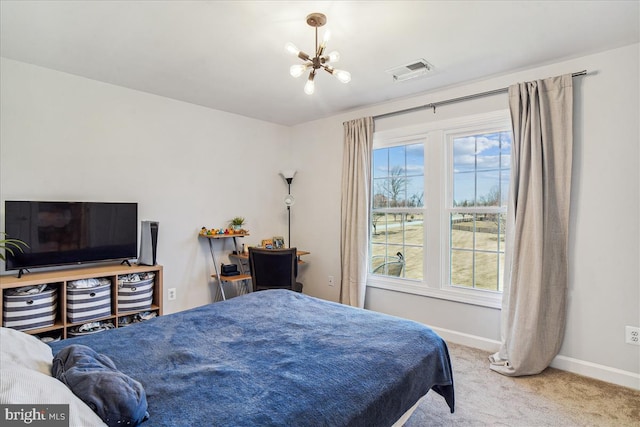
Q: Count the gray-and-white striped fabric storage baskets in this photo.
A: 3